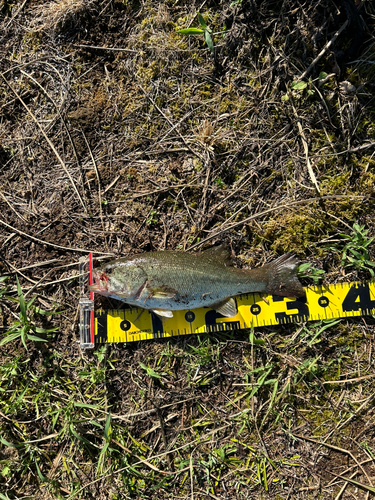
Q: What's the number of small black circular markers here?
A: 4